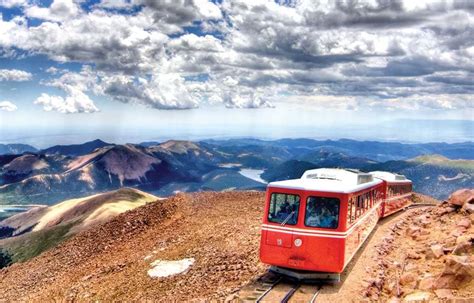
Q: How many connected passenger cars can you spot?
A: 2